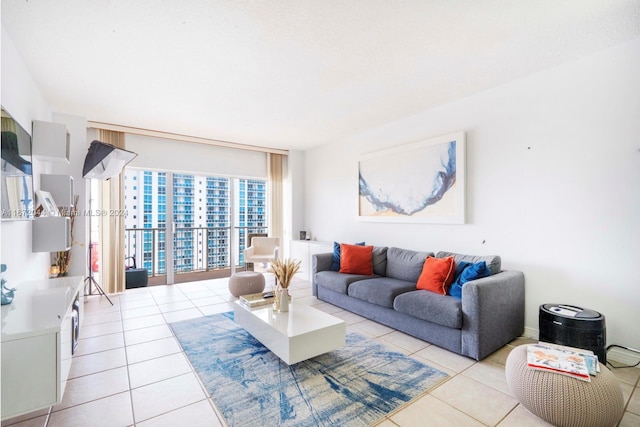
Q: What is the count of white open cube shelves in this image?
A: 3